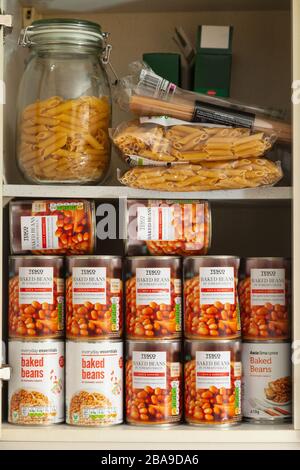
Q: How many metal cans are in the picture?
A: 12